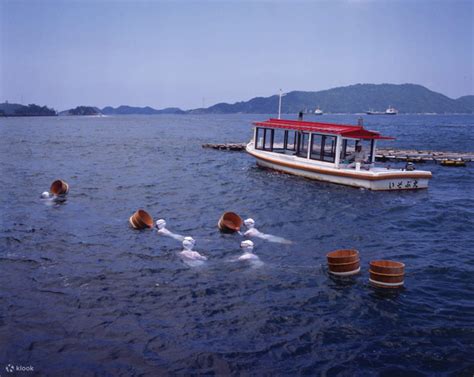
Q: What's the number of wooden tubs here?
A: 5